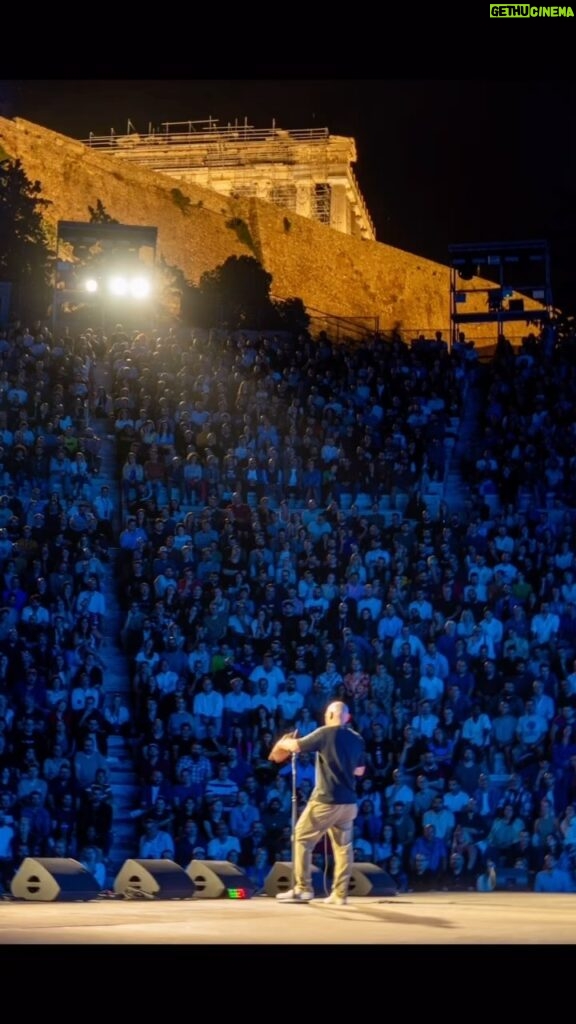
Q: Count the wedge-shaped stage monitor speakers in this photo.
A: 5